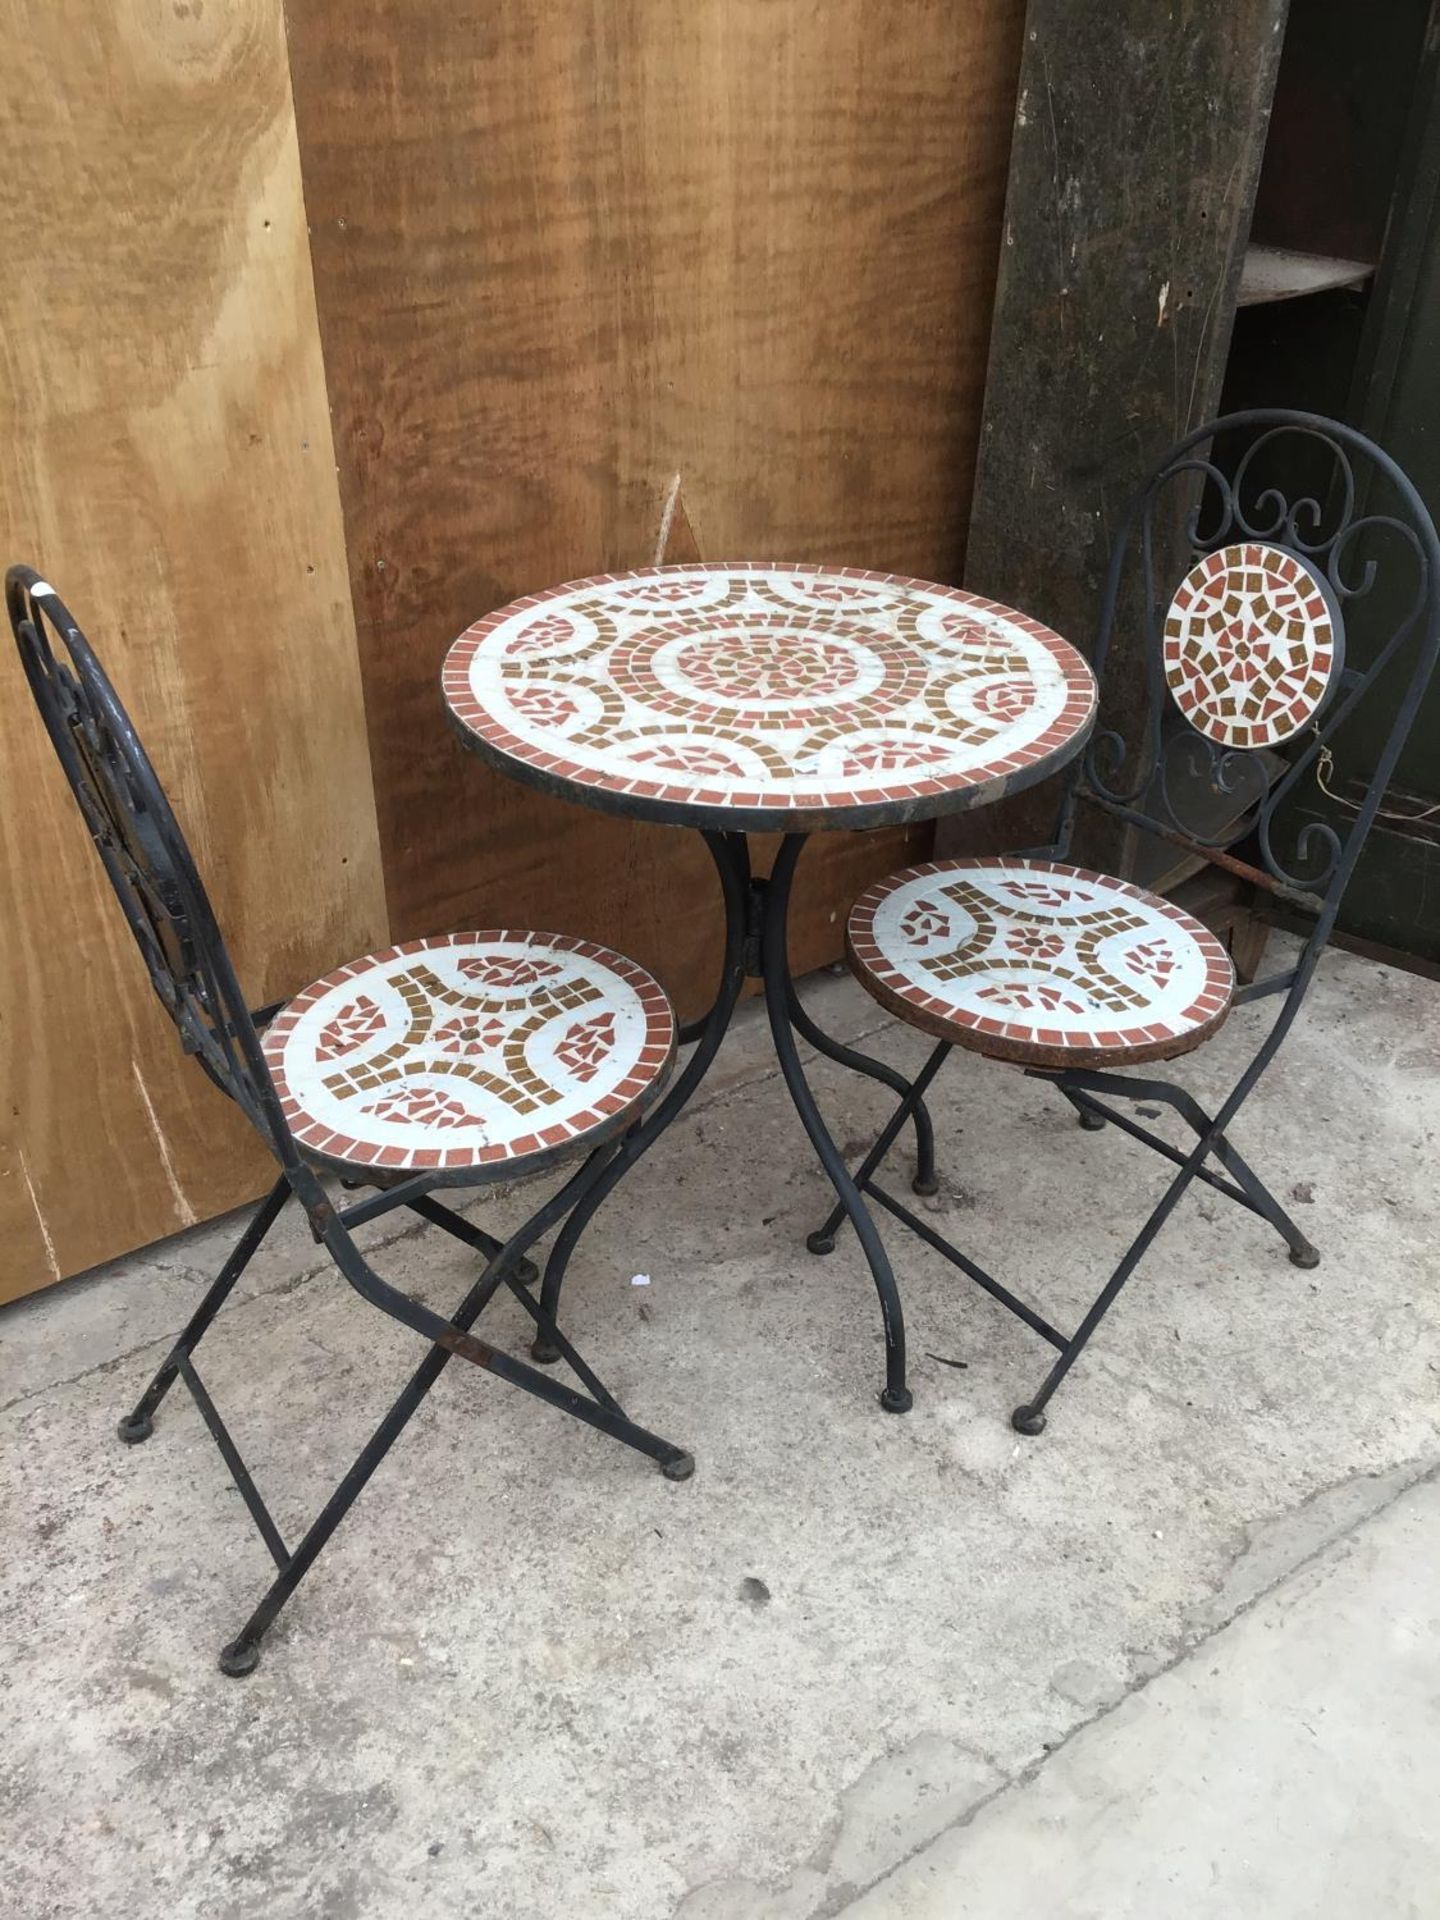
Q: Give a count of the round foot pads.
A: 11